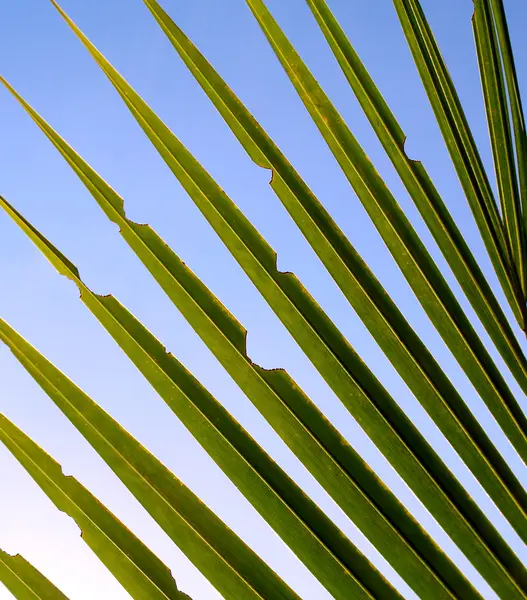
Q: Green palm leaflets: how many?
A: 12